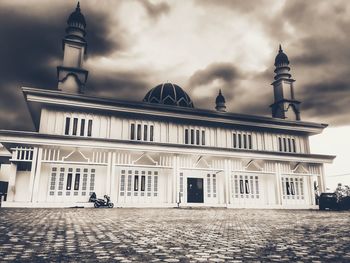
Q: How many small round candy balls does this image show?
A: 0